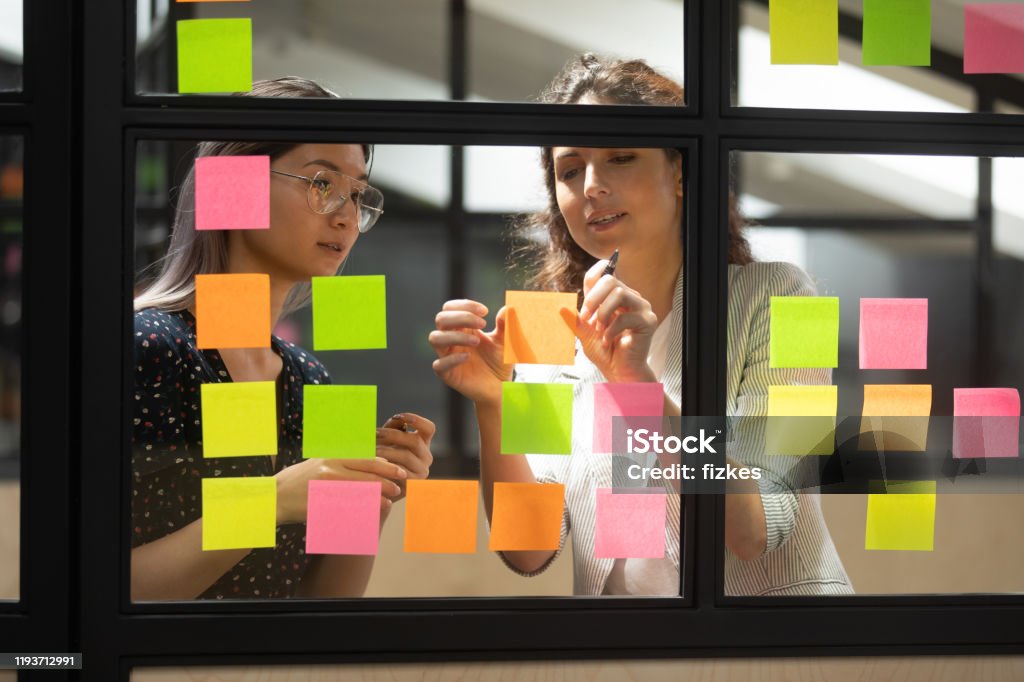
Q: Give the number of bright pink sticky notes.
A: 7